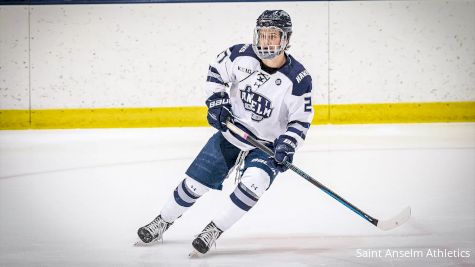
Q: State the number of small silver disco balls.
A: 0